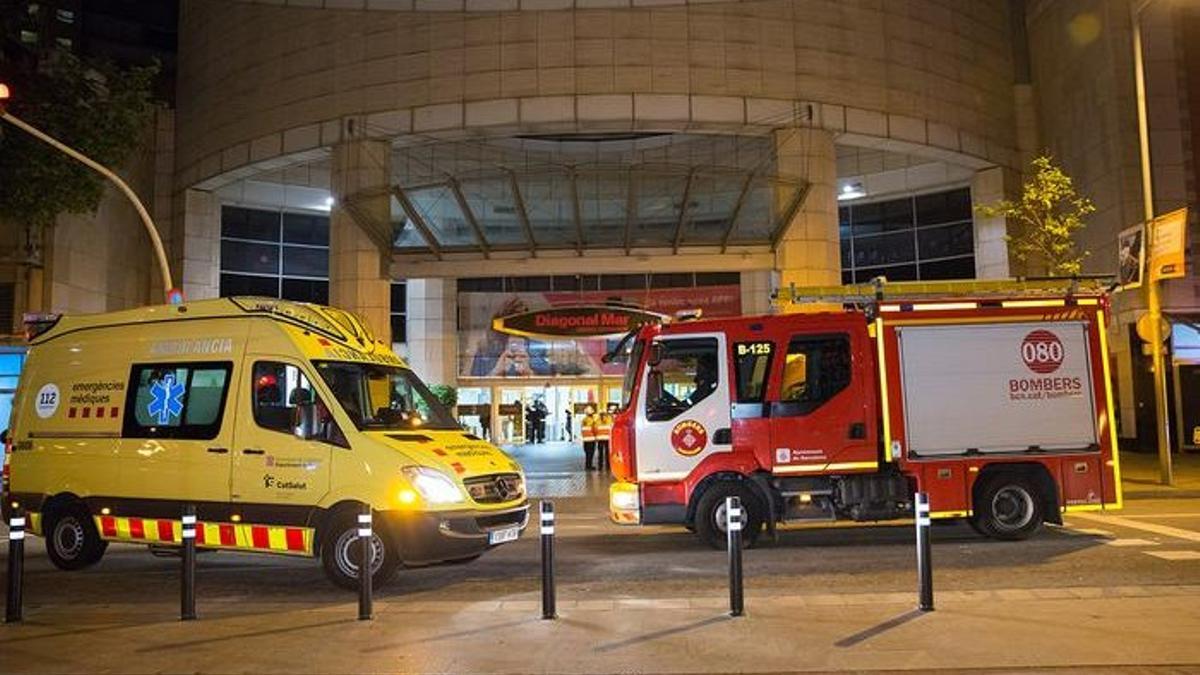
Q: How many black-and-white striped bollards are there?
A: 6